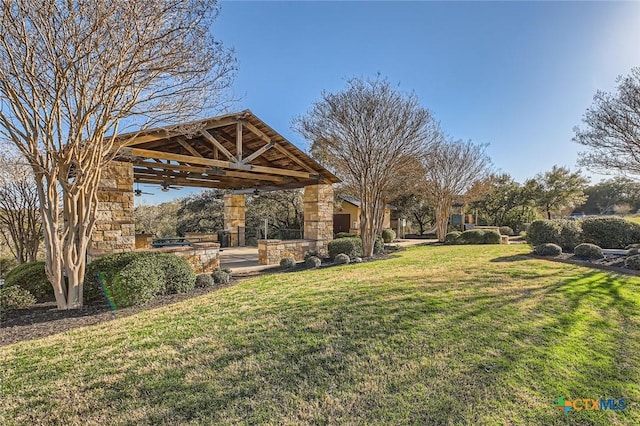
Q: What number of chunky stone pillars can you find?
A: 3